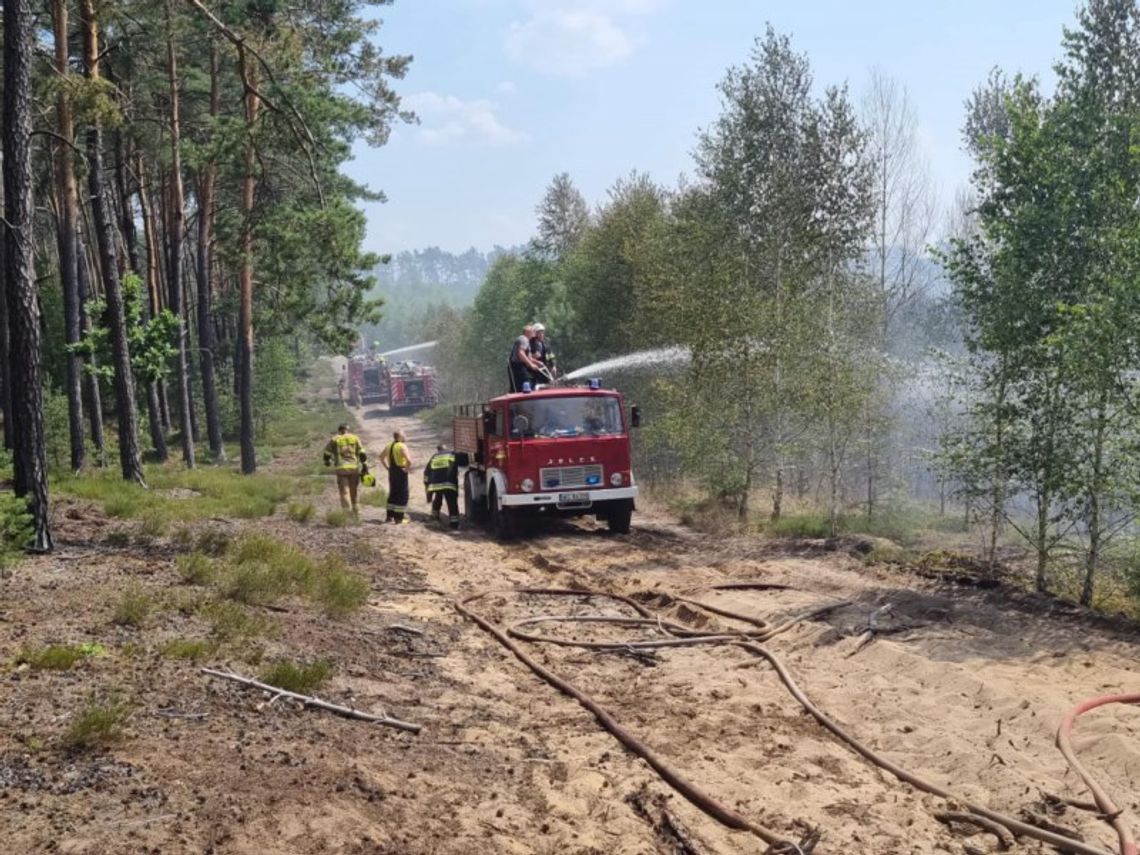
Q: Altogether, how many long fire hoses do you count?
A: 3